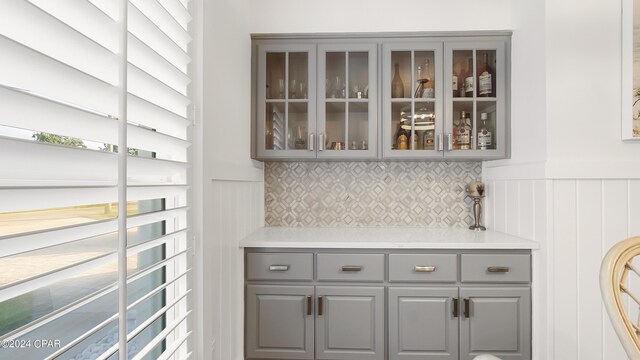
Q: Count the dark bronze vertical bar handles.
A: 4